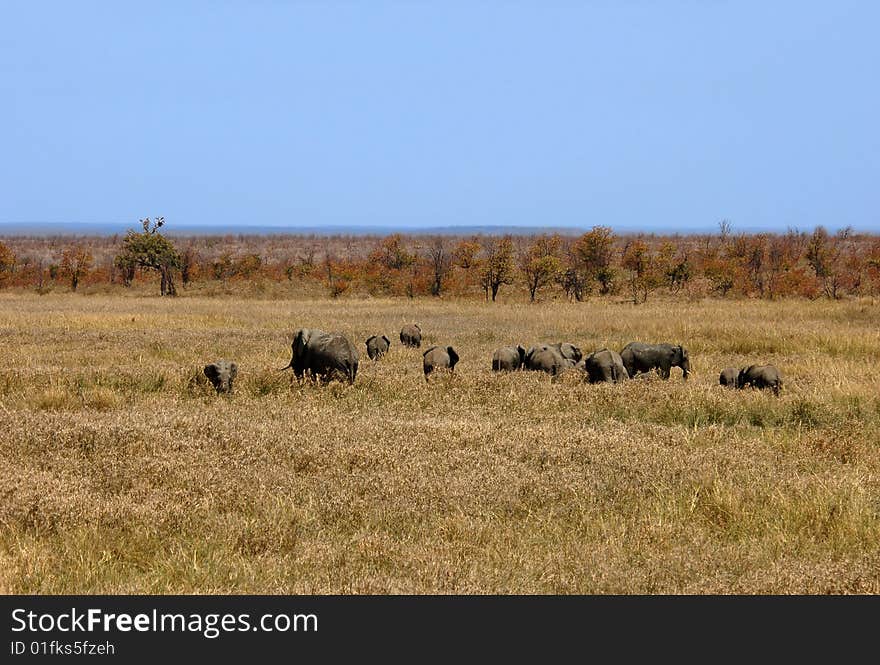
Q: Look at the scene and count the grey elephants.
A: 12